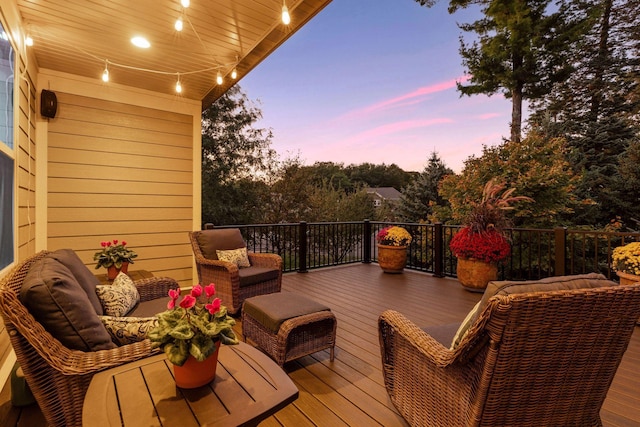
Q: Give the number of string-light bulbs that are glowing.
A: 8